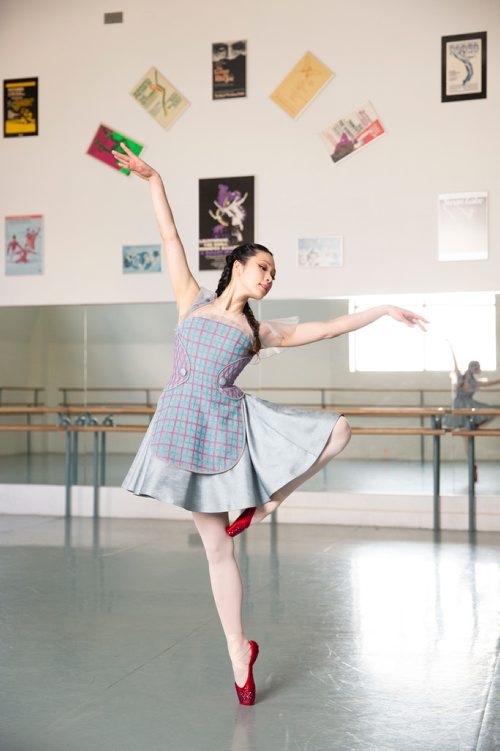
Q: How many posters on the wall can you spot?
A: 12